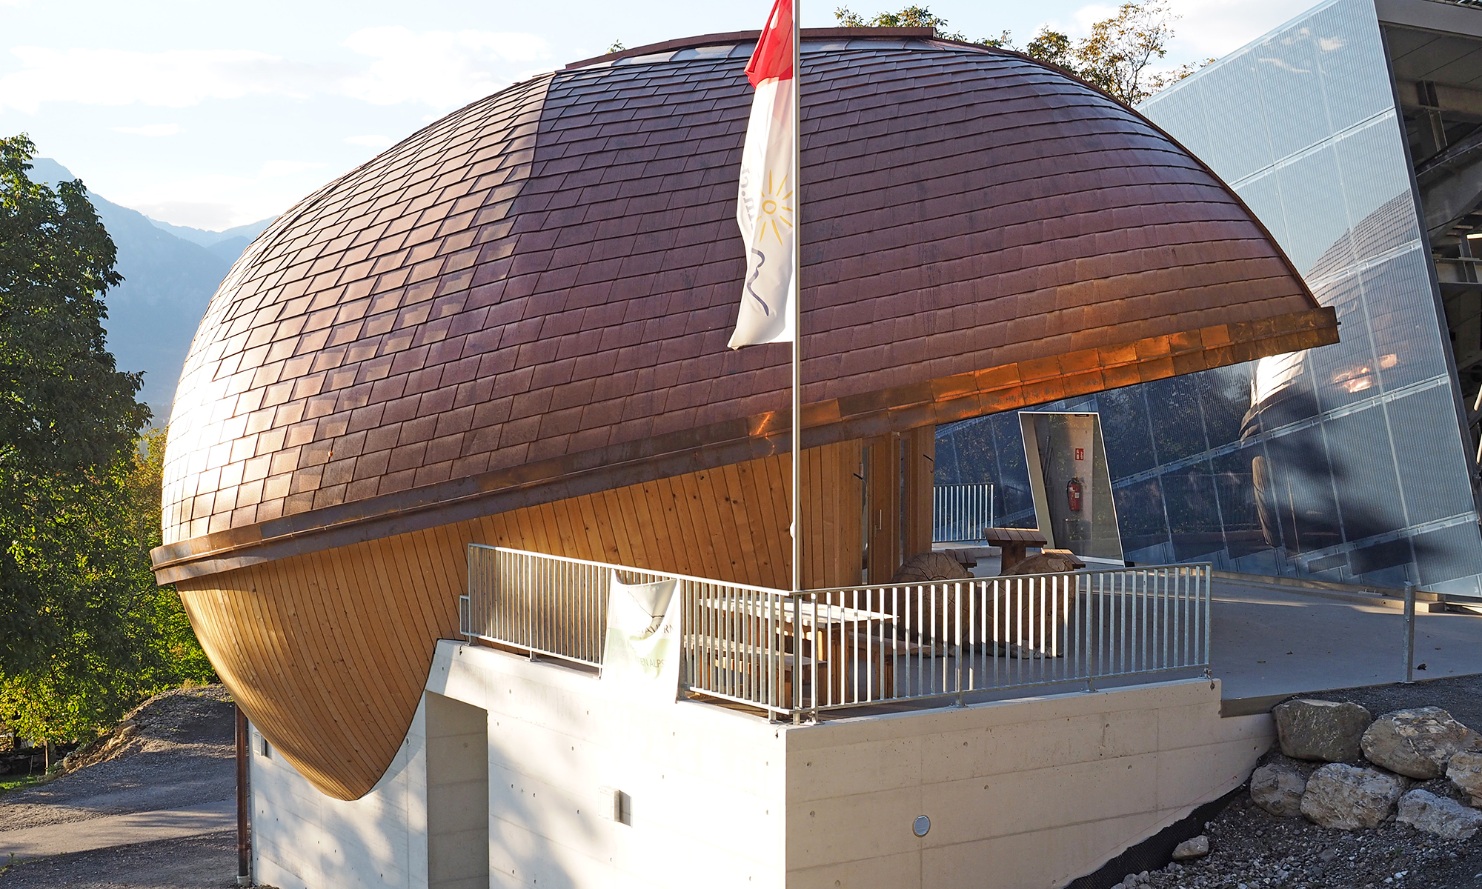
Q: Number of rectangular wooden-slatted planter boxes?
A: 0